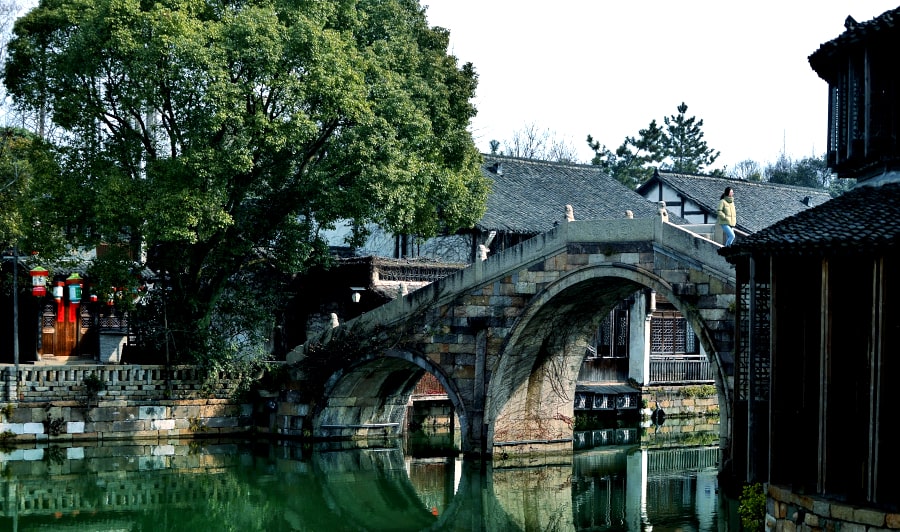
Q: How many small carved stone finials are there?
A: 6